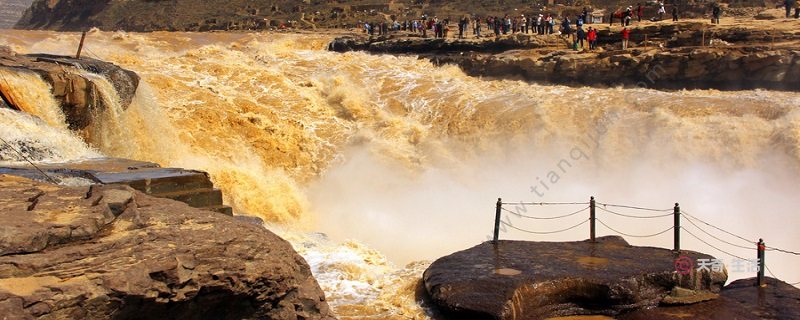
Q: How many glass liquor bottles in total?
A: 0